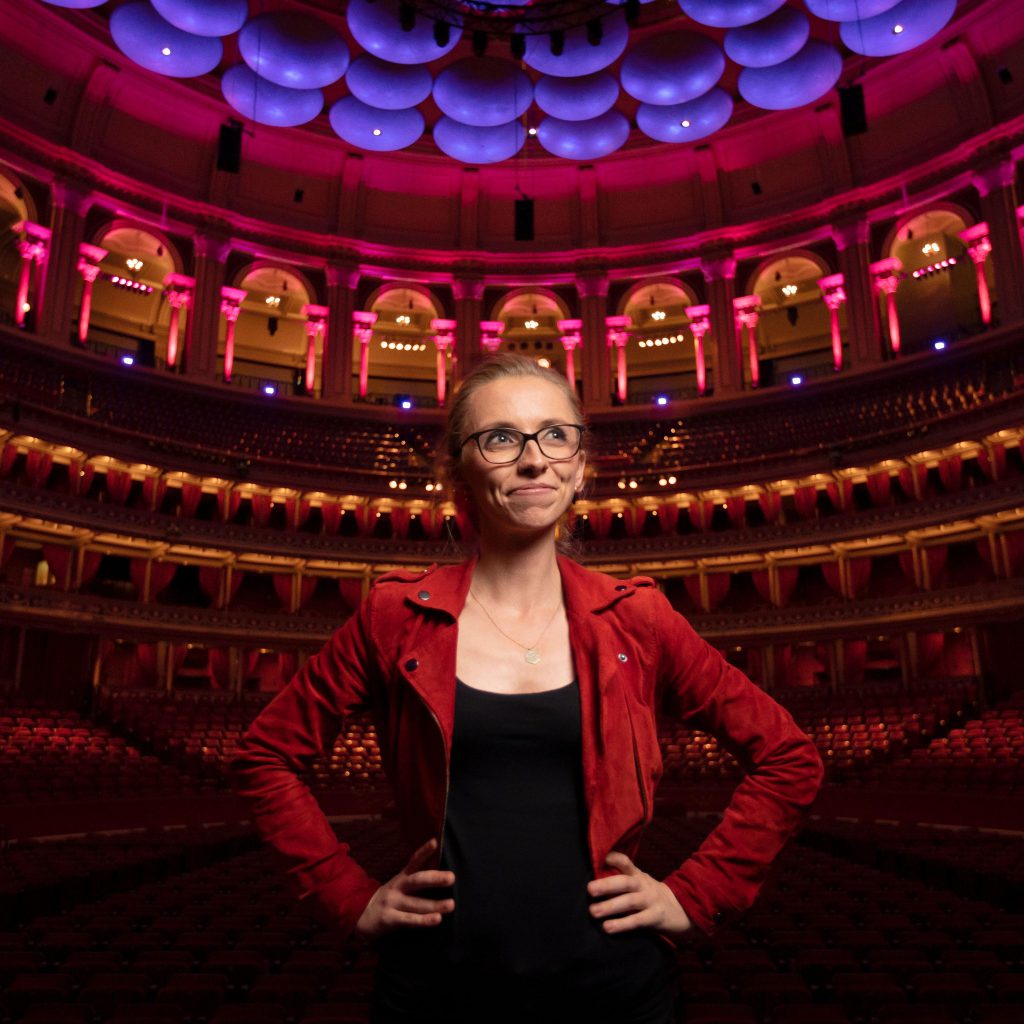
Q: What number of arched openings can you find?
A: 8